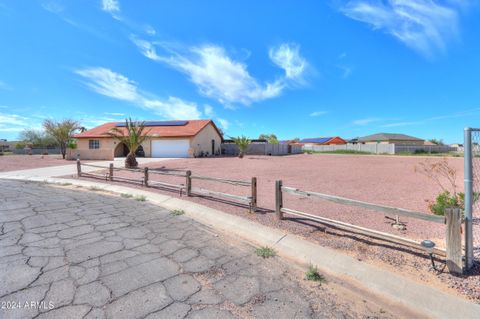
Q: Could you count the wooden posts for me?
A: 7